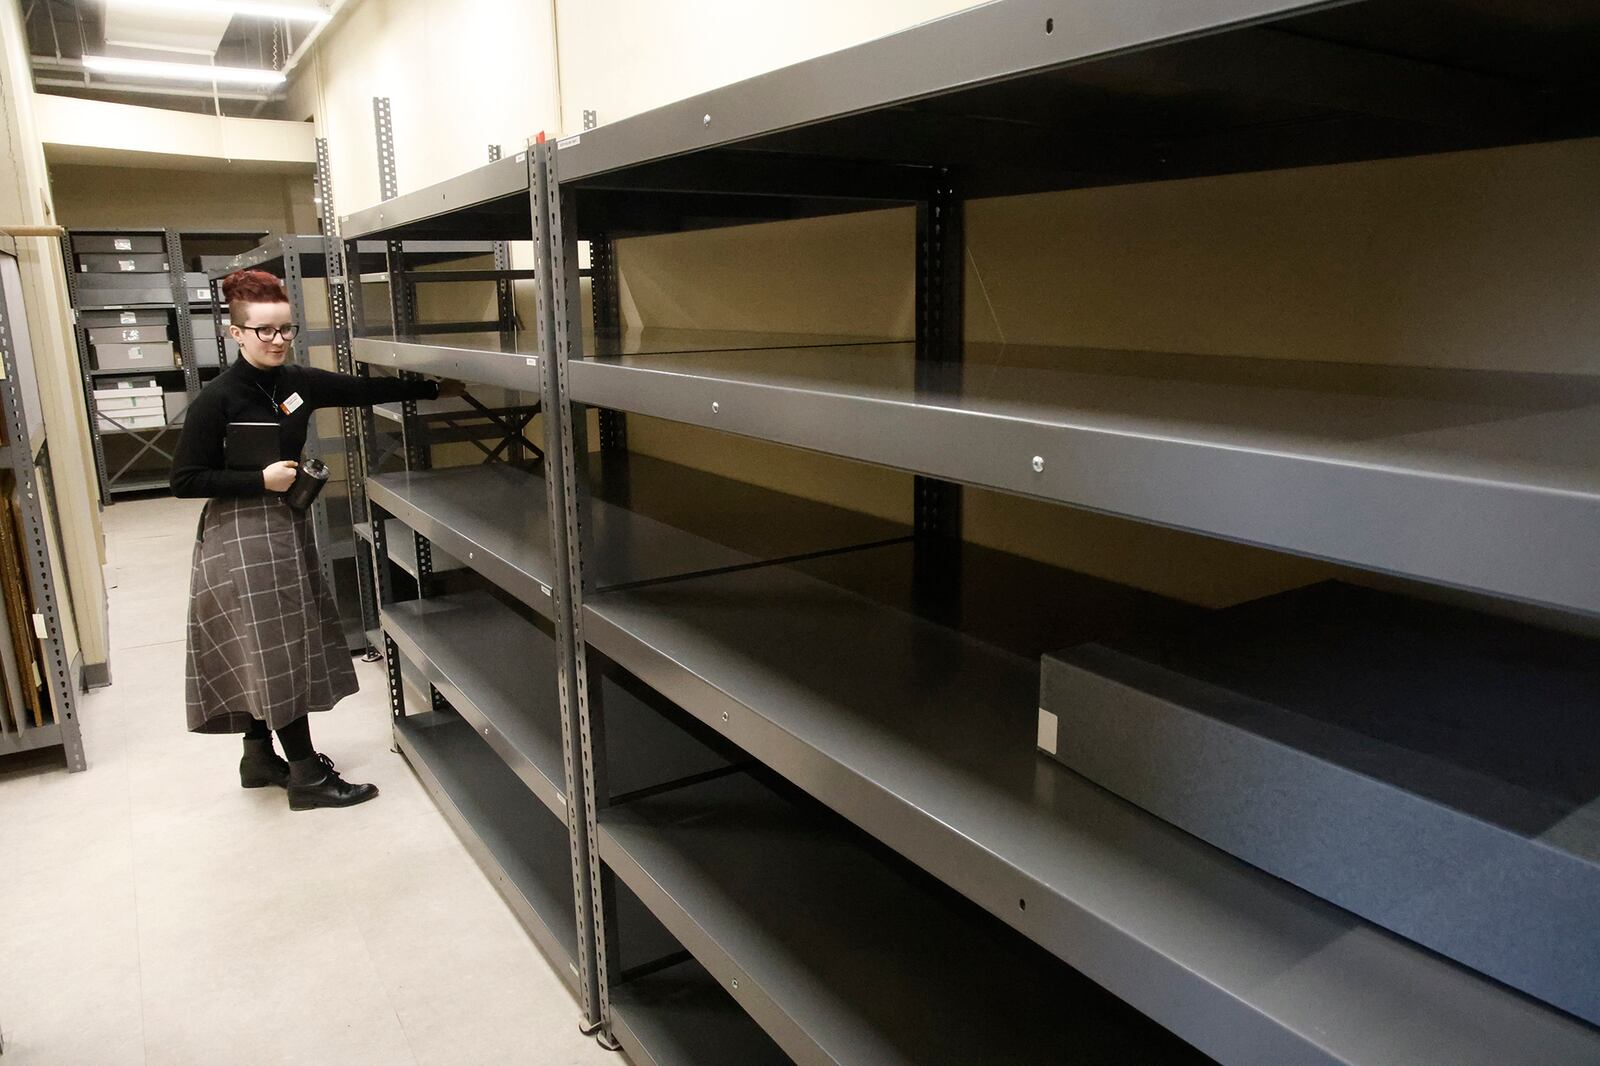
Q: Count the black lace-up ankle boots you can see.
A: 2